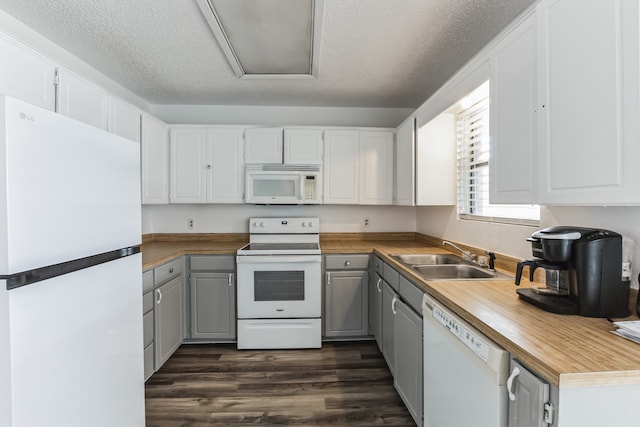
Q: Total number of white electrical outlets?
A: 2